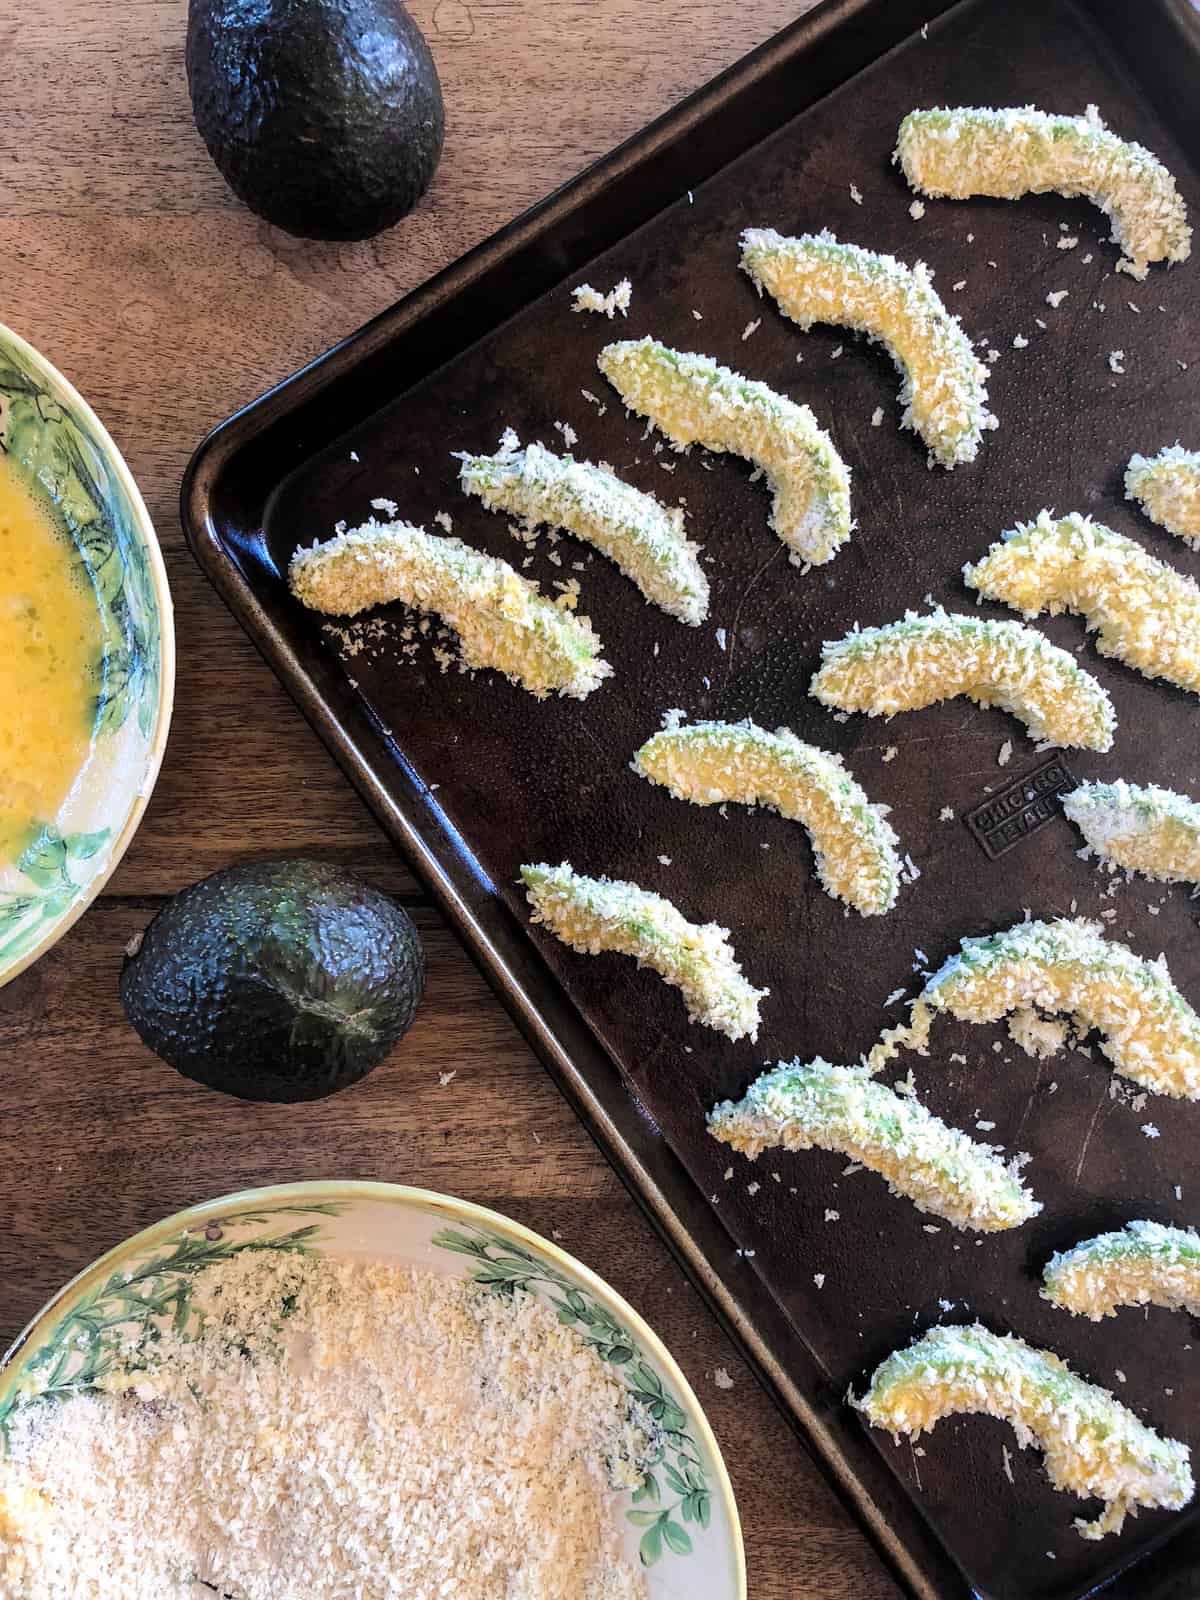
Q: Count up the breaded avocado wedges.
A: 15